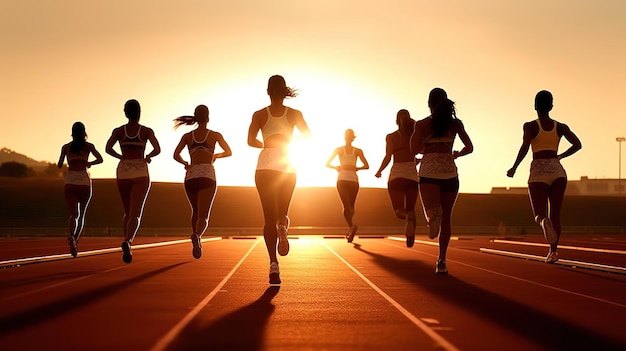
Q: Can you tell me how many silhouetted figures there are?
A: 8